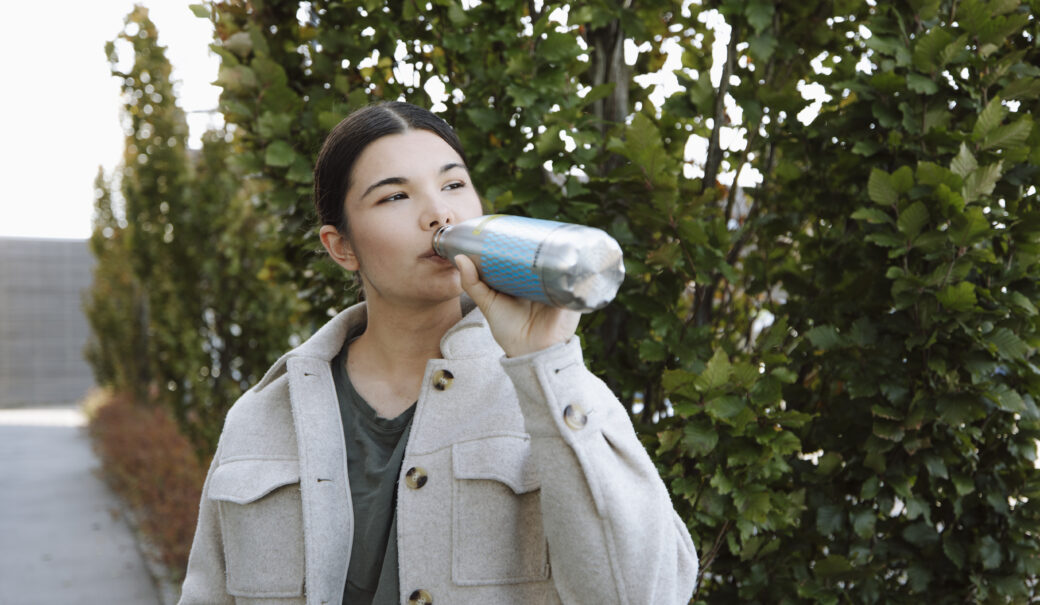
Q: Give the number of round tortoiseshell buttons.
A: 4